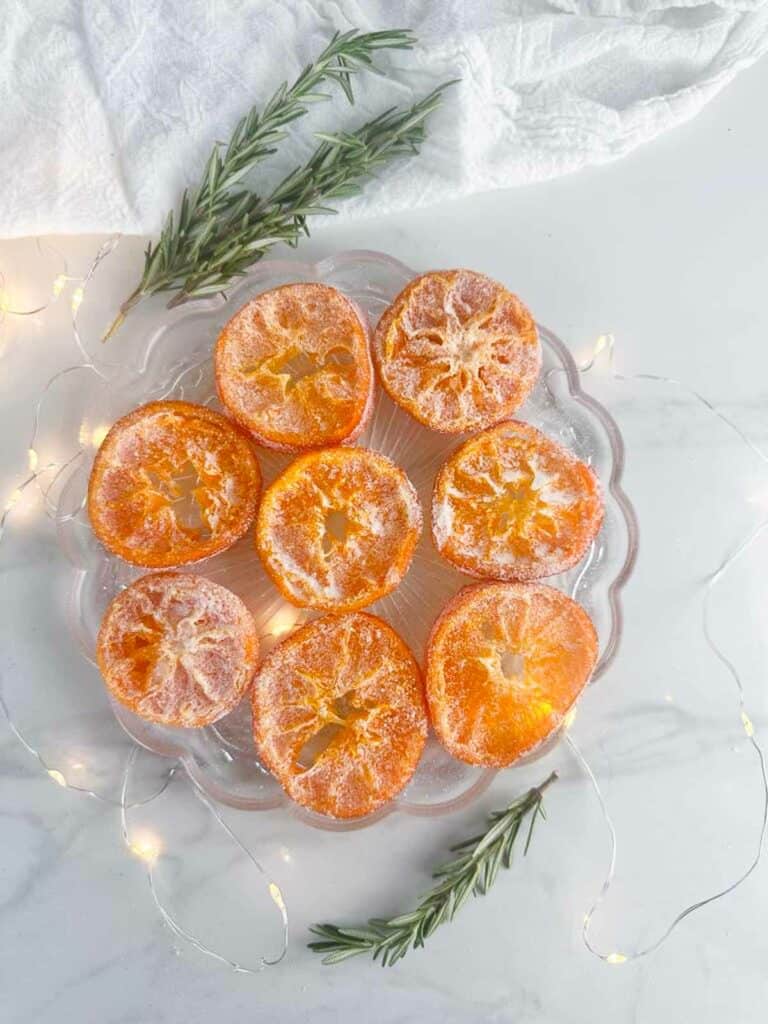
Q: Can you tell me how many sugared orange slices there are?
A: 8